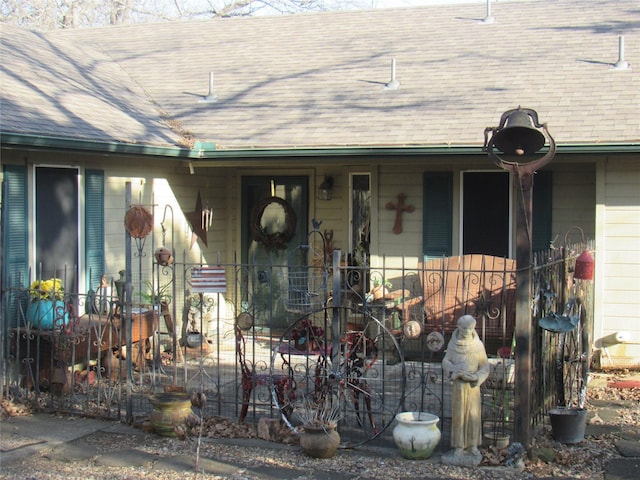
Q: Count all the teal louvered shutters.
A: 4